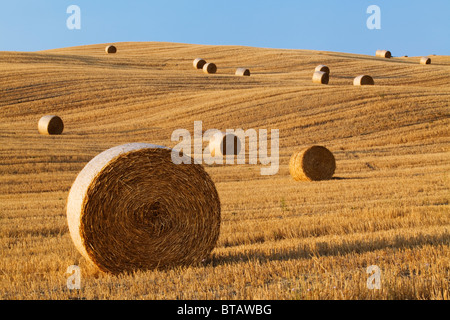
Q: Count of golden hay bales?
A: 13